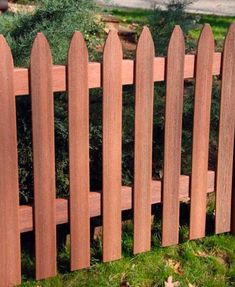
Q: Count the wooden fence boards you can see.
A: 8